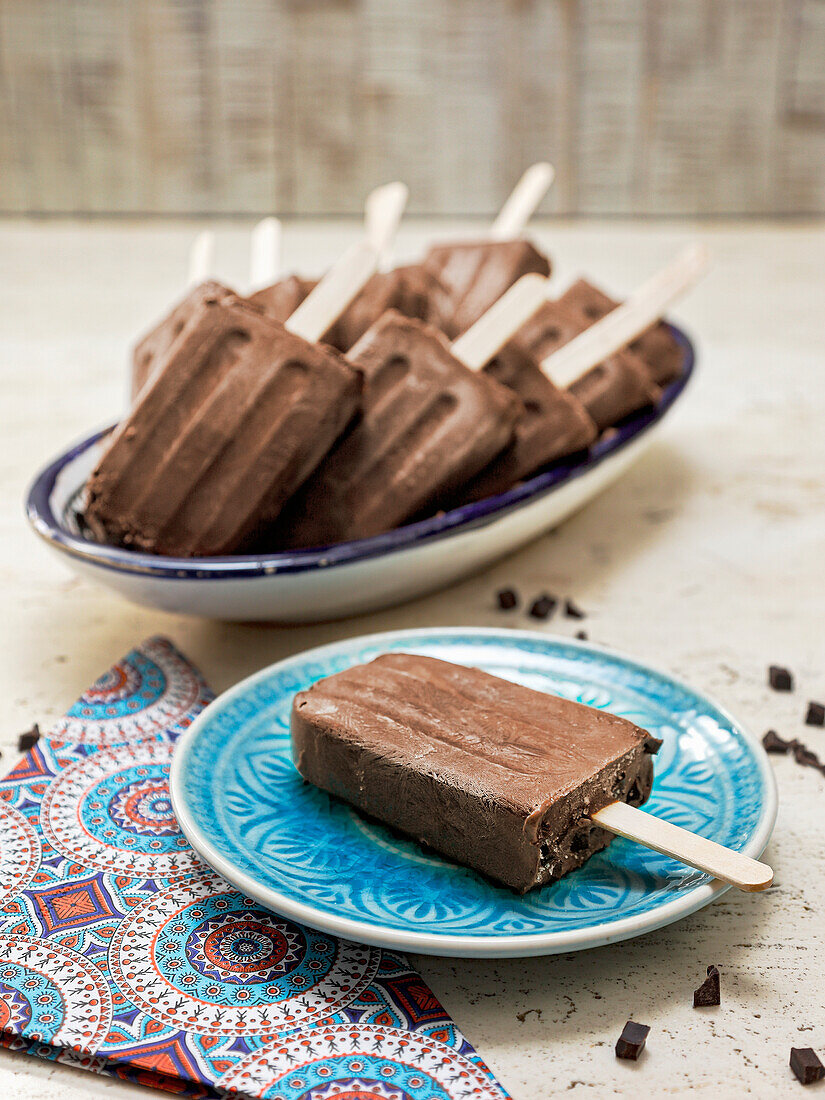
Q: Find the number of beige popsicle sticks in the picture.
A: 8